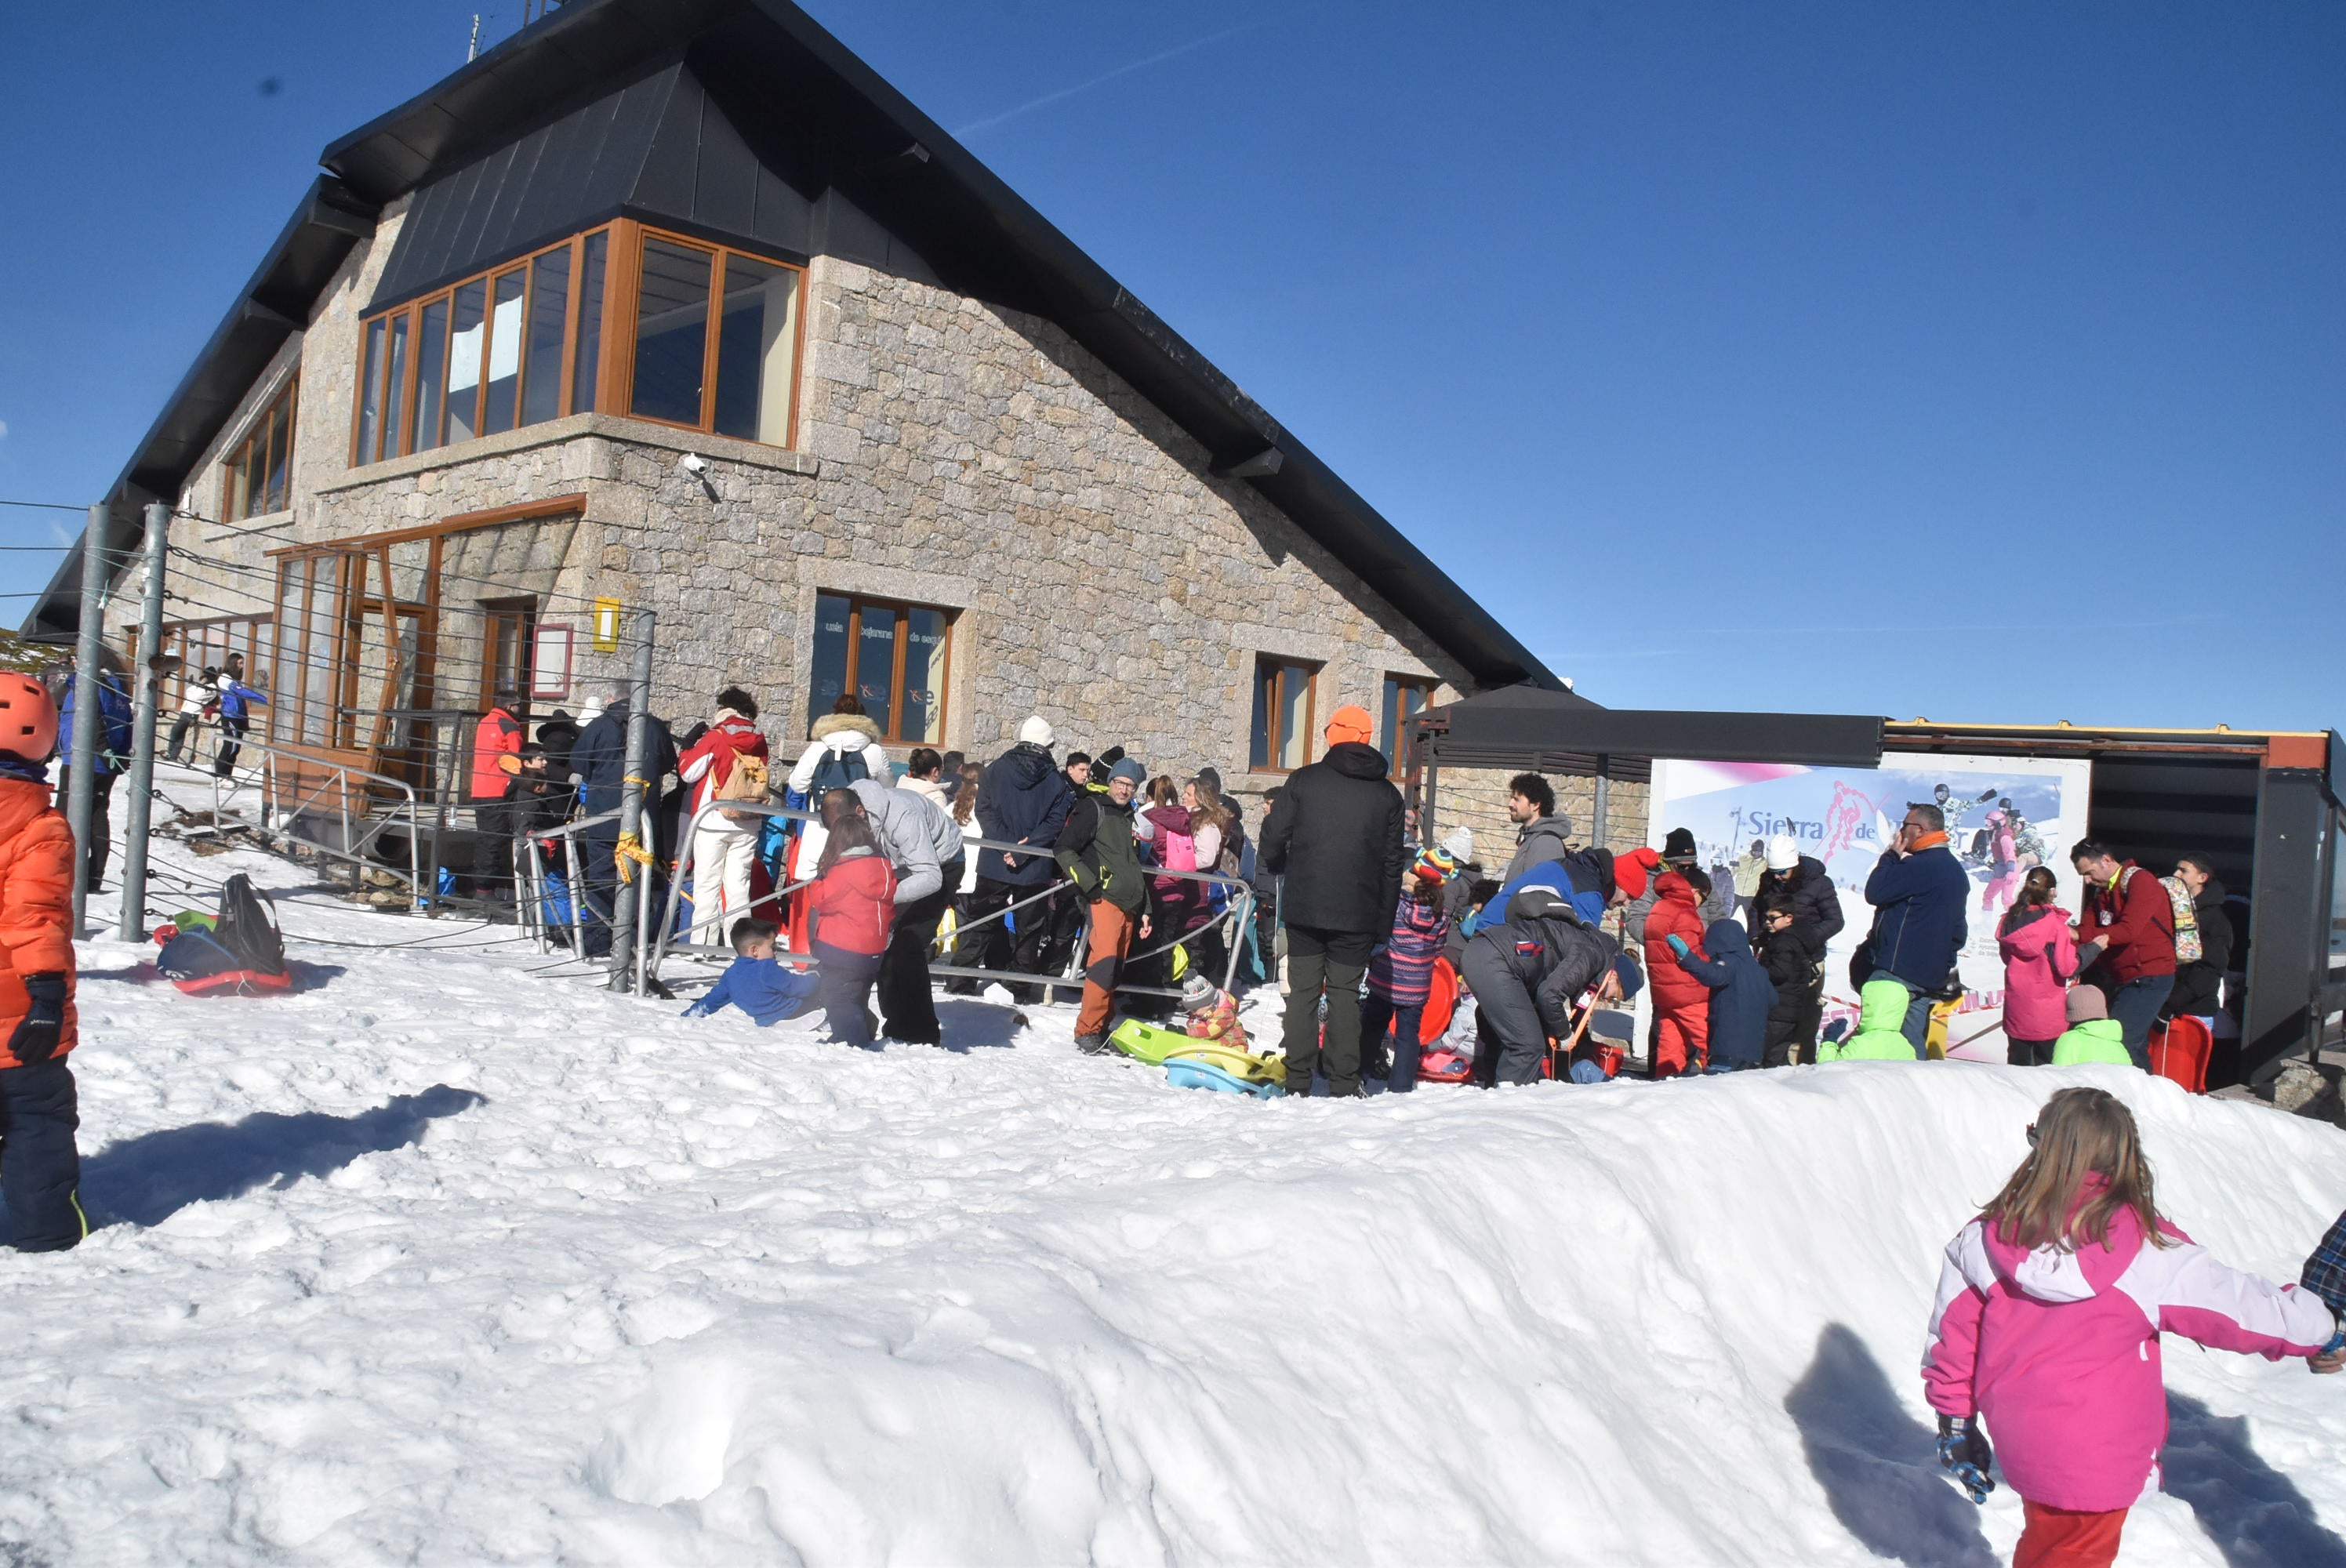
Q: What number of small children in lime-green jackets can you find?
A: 2